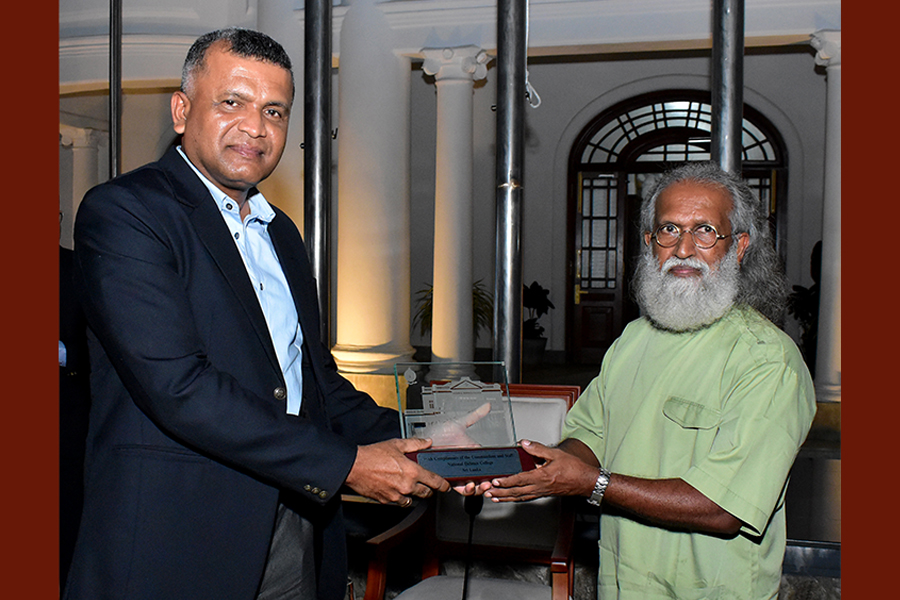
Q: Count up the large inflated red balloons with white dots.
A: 0